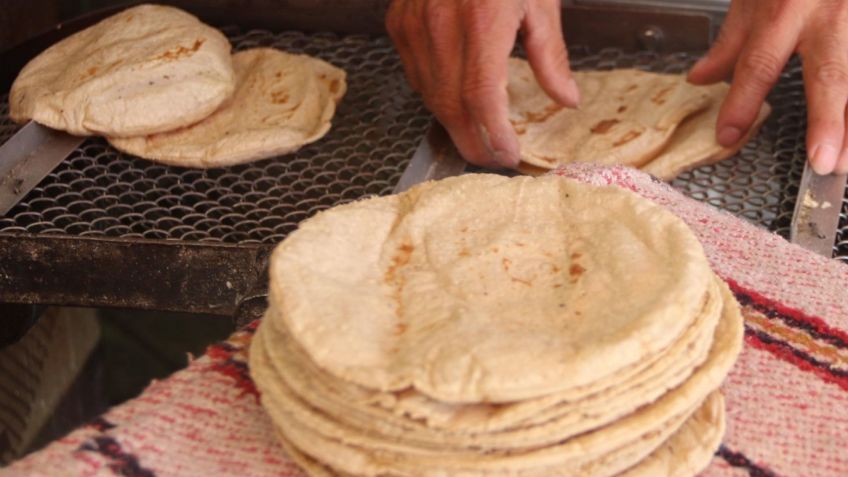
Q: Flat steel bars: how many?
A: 3